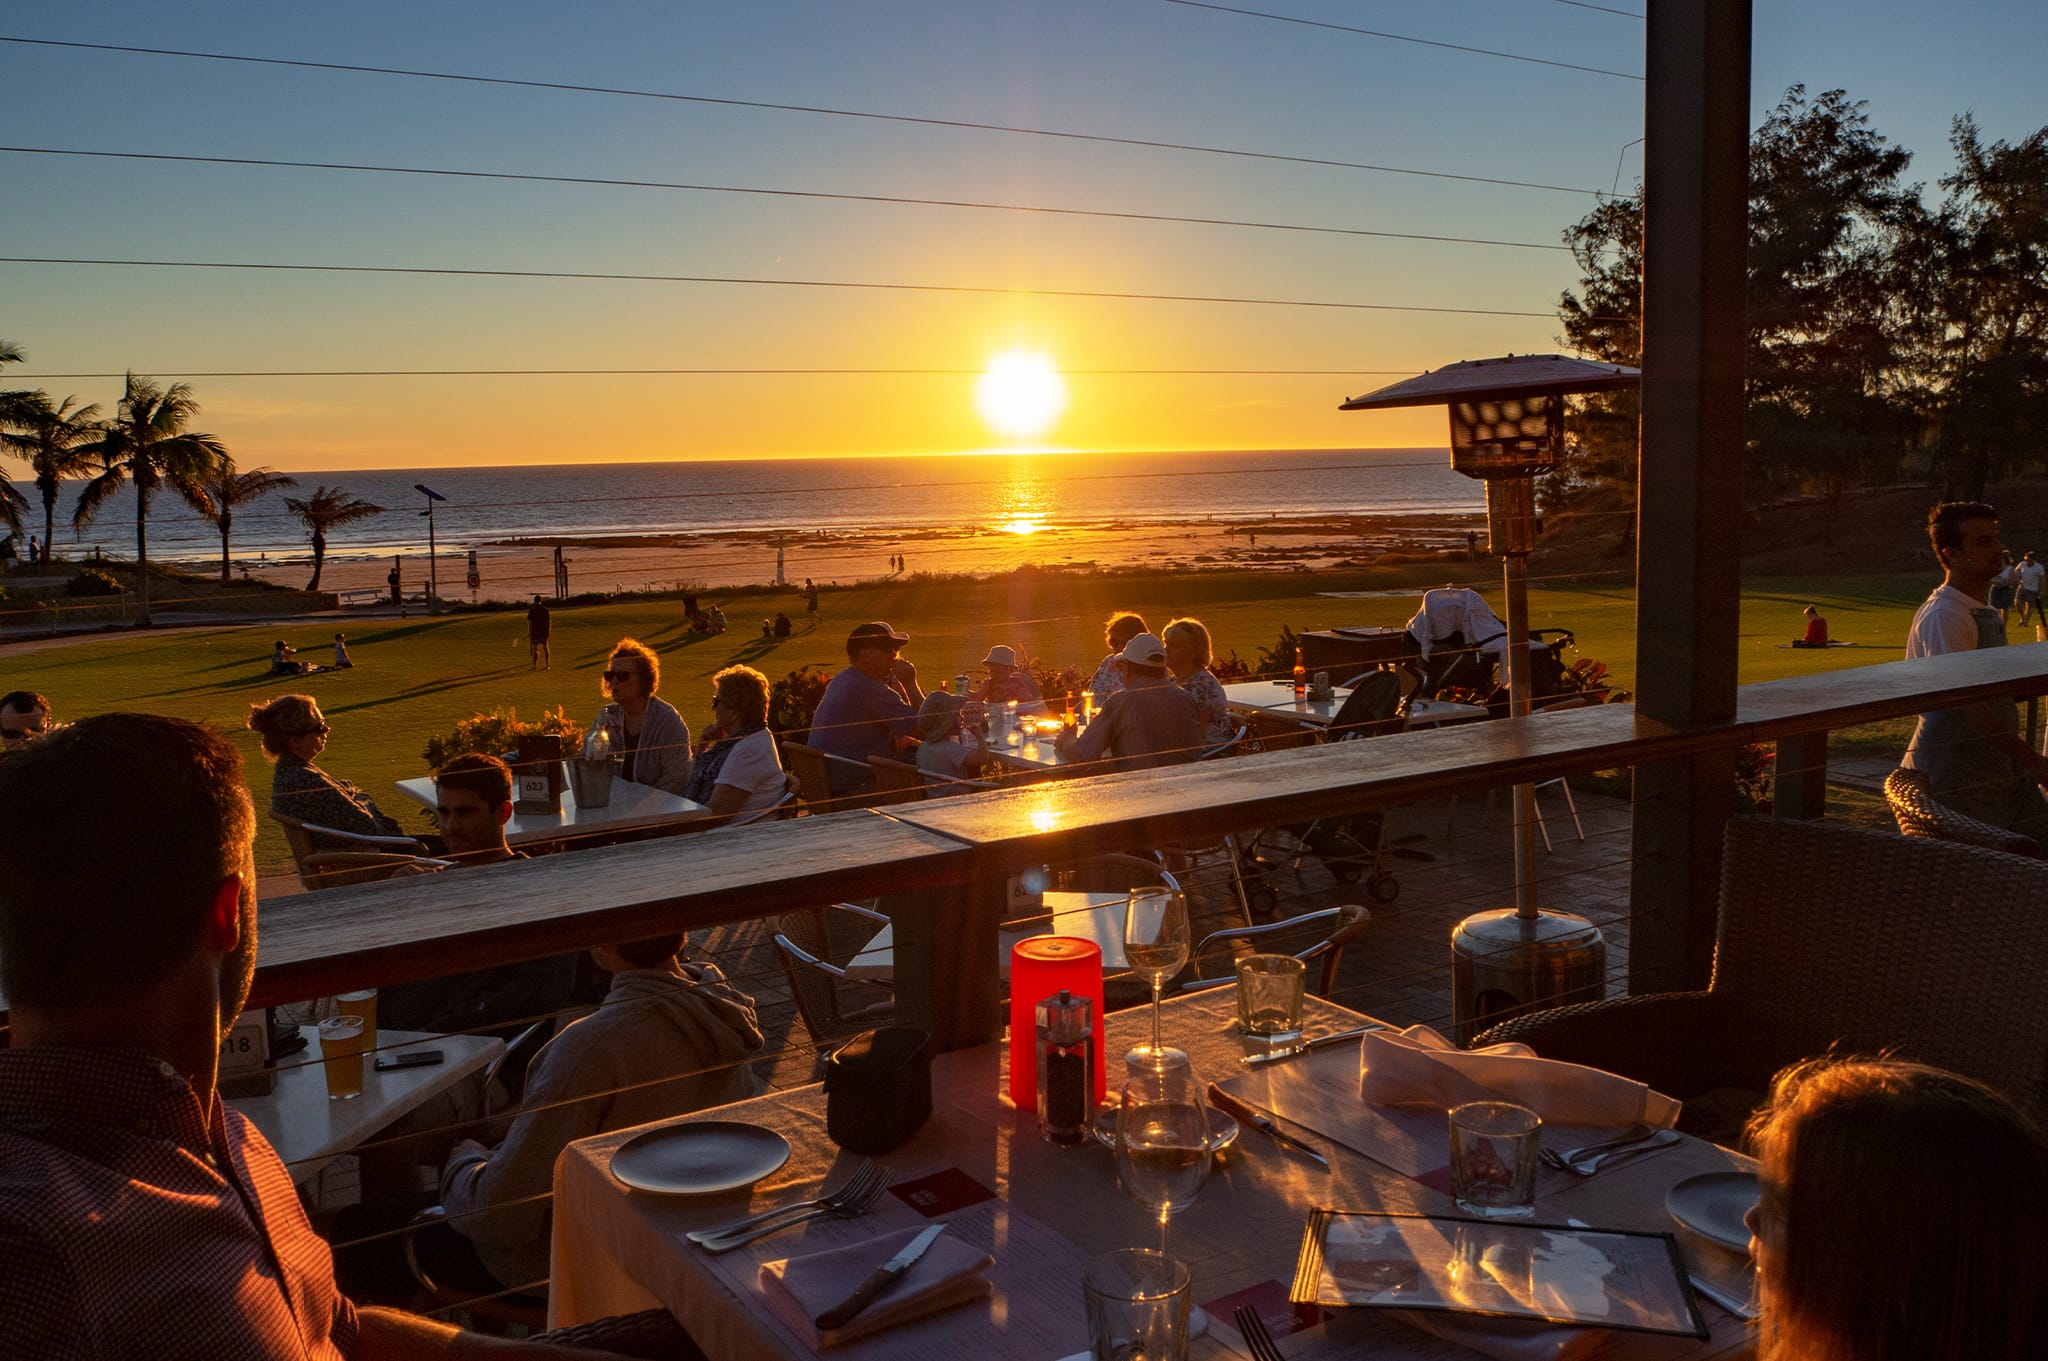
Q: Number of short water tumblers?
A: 3